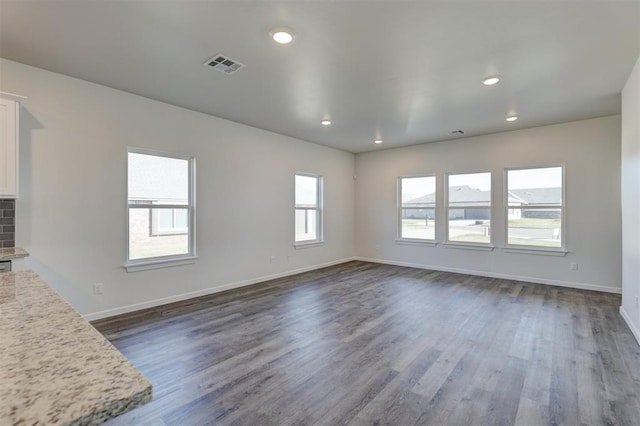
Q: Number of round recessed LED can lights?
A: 5